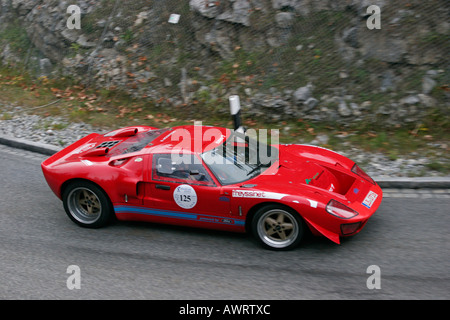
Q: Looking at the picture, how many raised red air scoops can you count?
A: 2